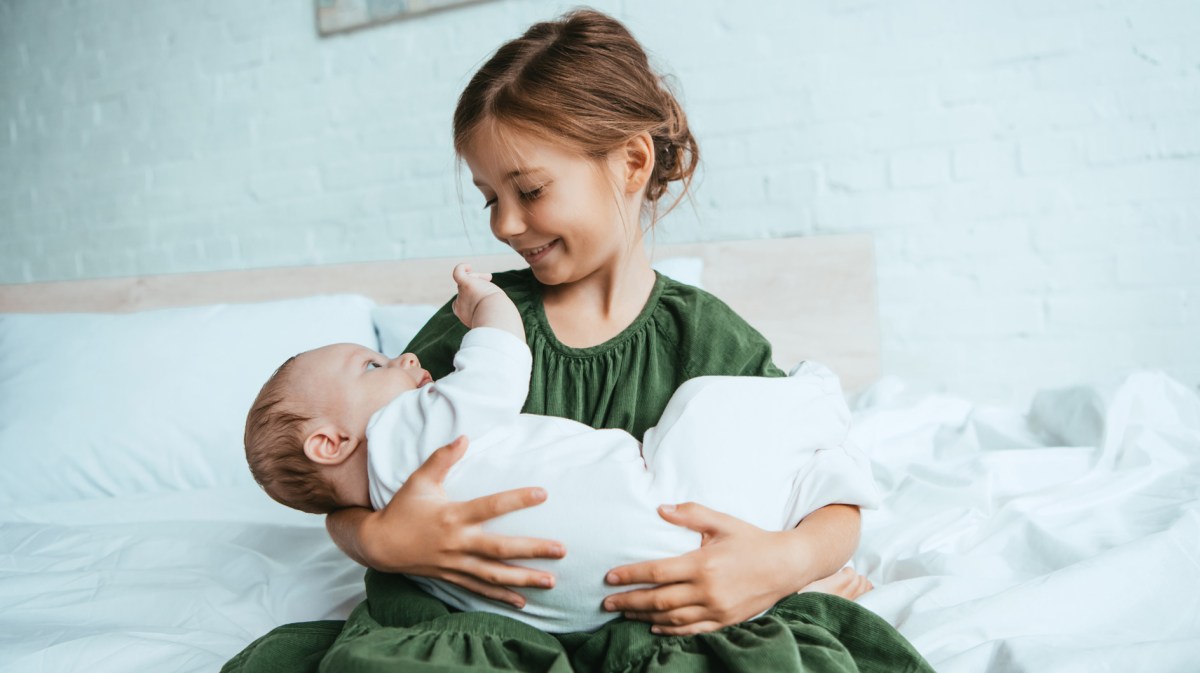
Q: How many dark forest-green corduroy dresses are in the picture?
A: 1